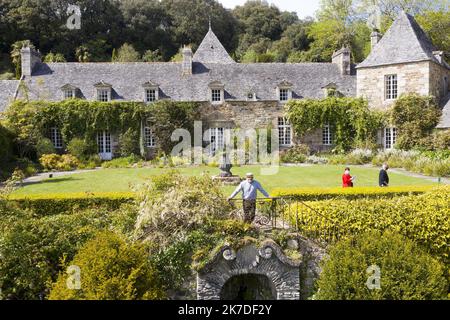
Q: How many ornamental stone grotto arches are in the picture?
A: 1